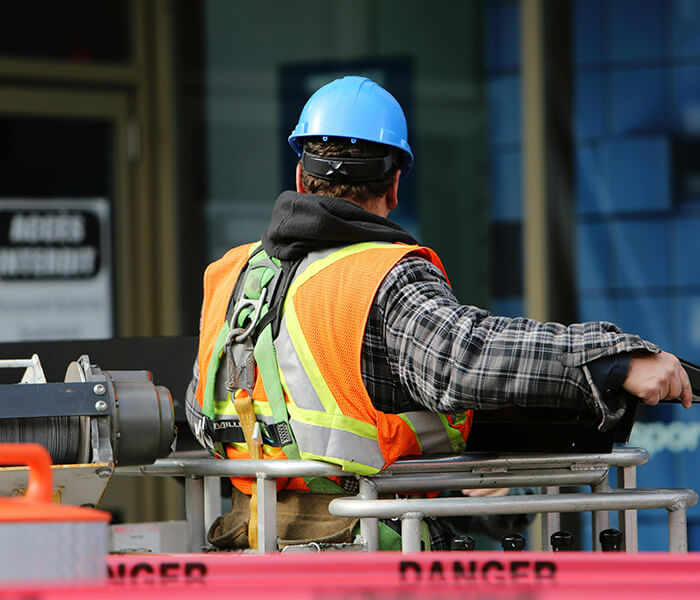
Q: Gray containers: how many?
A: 1